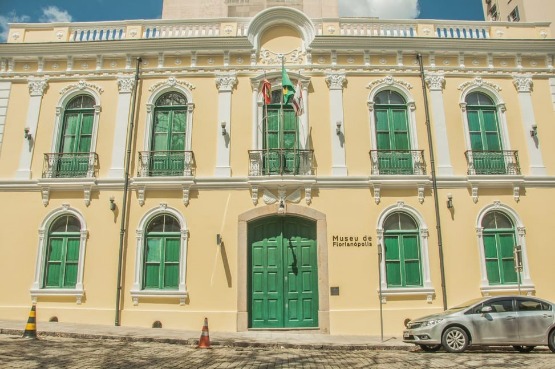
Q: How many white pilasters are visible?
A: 6